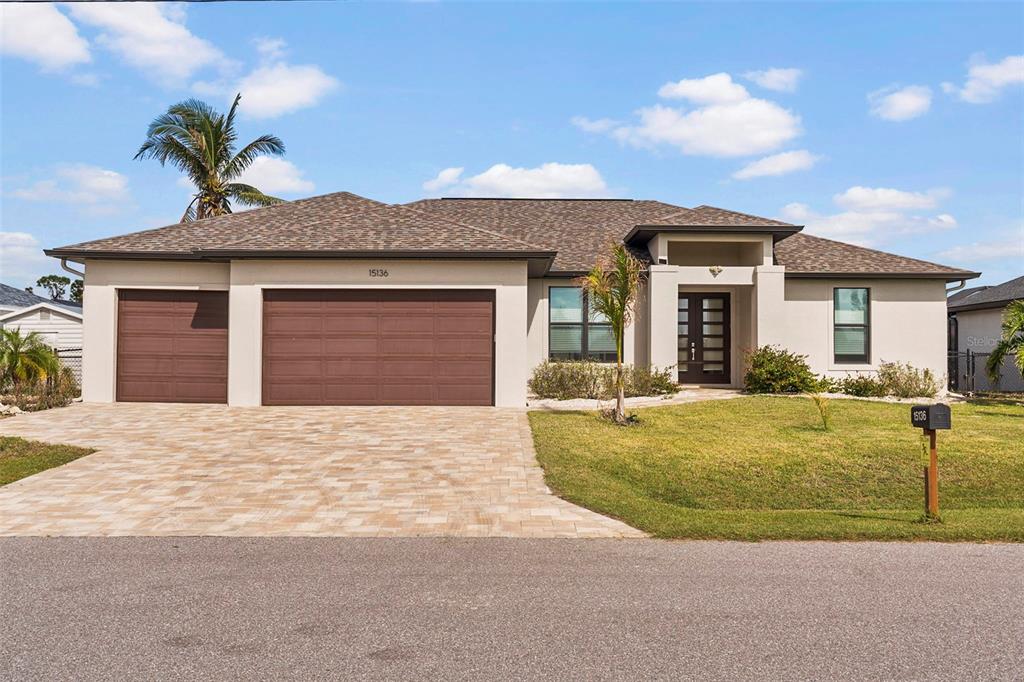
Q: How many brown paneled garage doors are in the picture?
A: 2